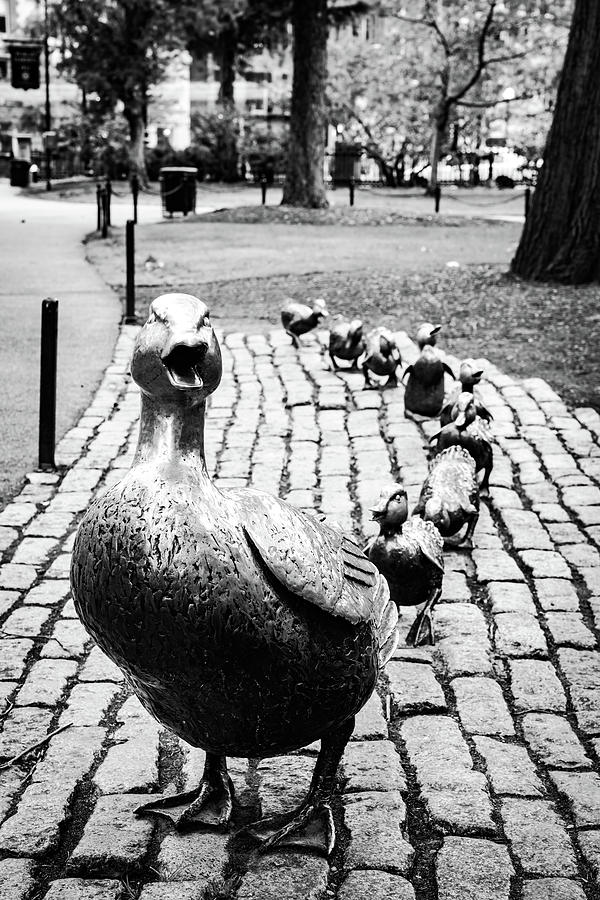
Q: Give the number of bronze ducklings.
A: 8